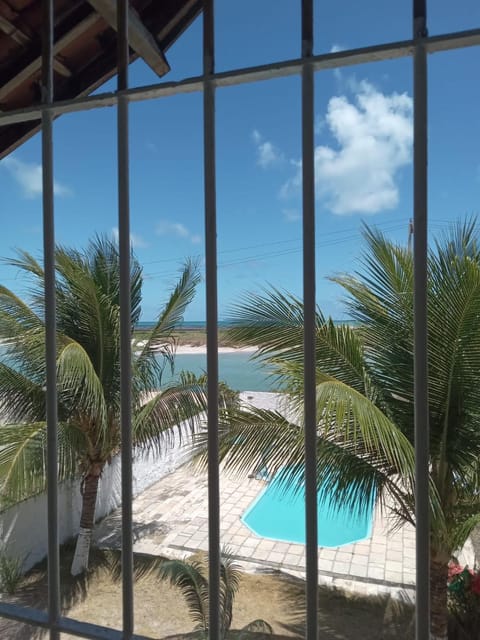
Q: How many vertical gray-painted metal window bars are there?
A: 5